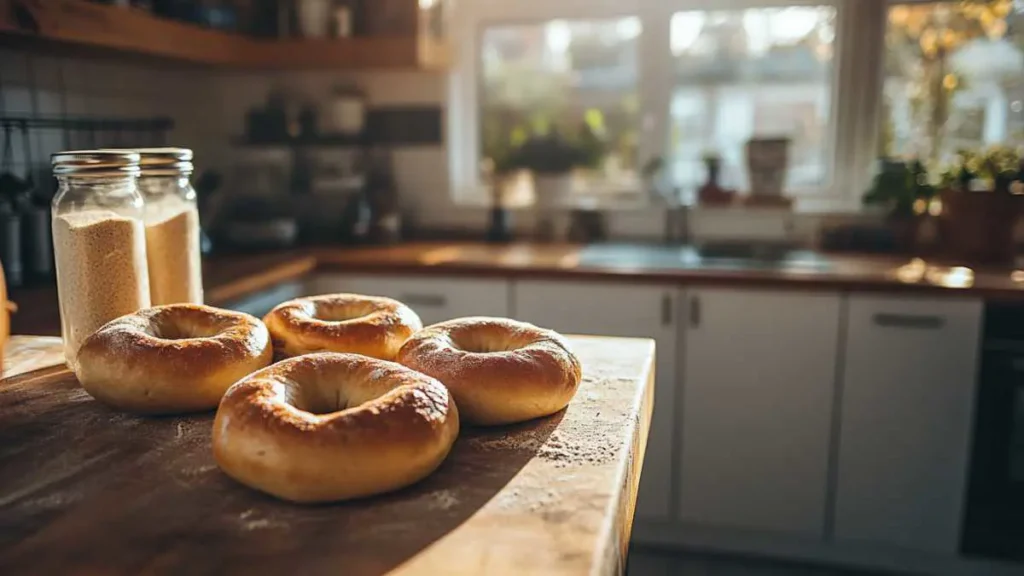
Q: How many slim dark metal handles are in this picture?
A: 4